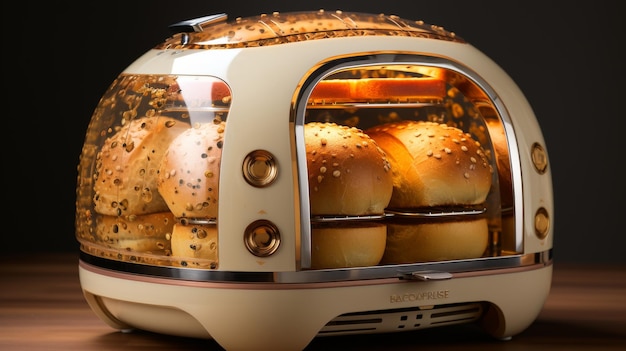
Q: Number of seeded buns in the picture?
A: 4